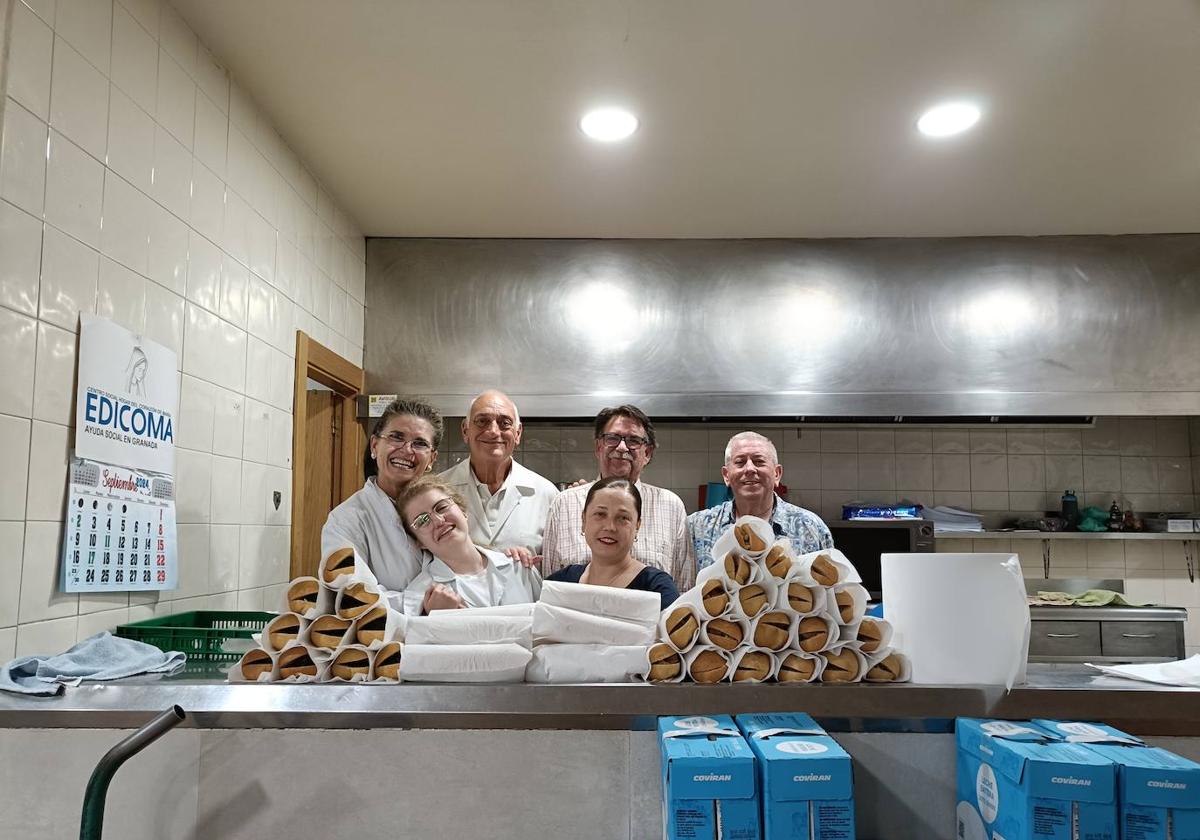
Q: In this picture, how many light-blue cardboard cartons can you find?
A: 4